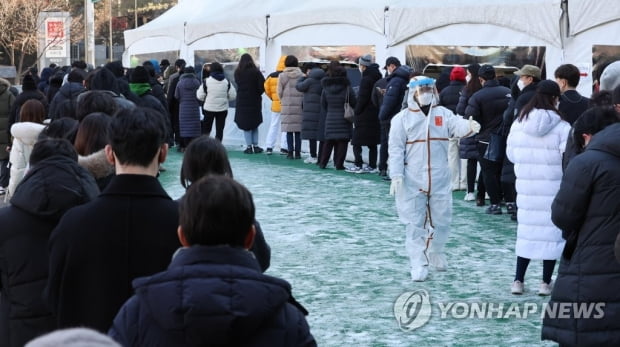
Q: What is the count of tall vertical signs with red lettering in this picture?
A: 1